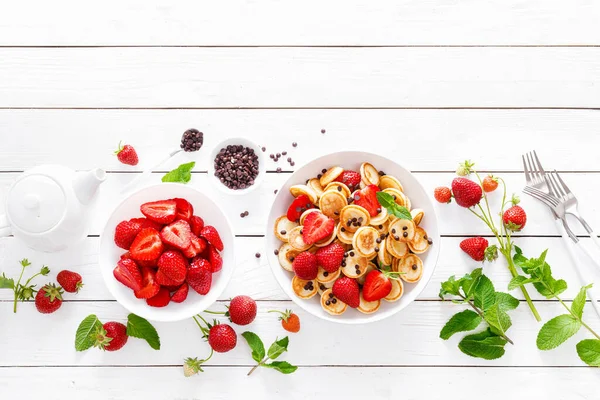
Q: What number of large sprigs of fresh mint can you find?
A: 2